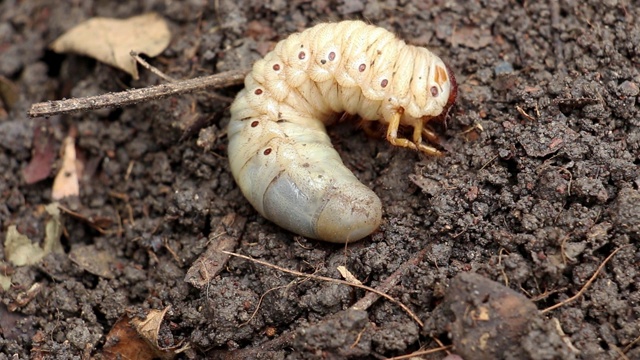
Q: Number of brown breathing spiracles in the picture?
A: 9